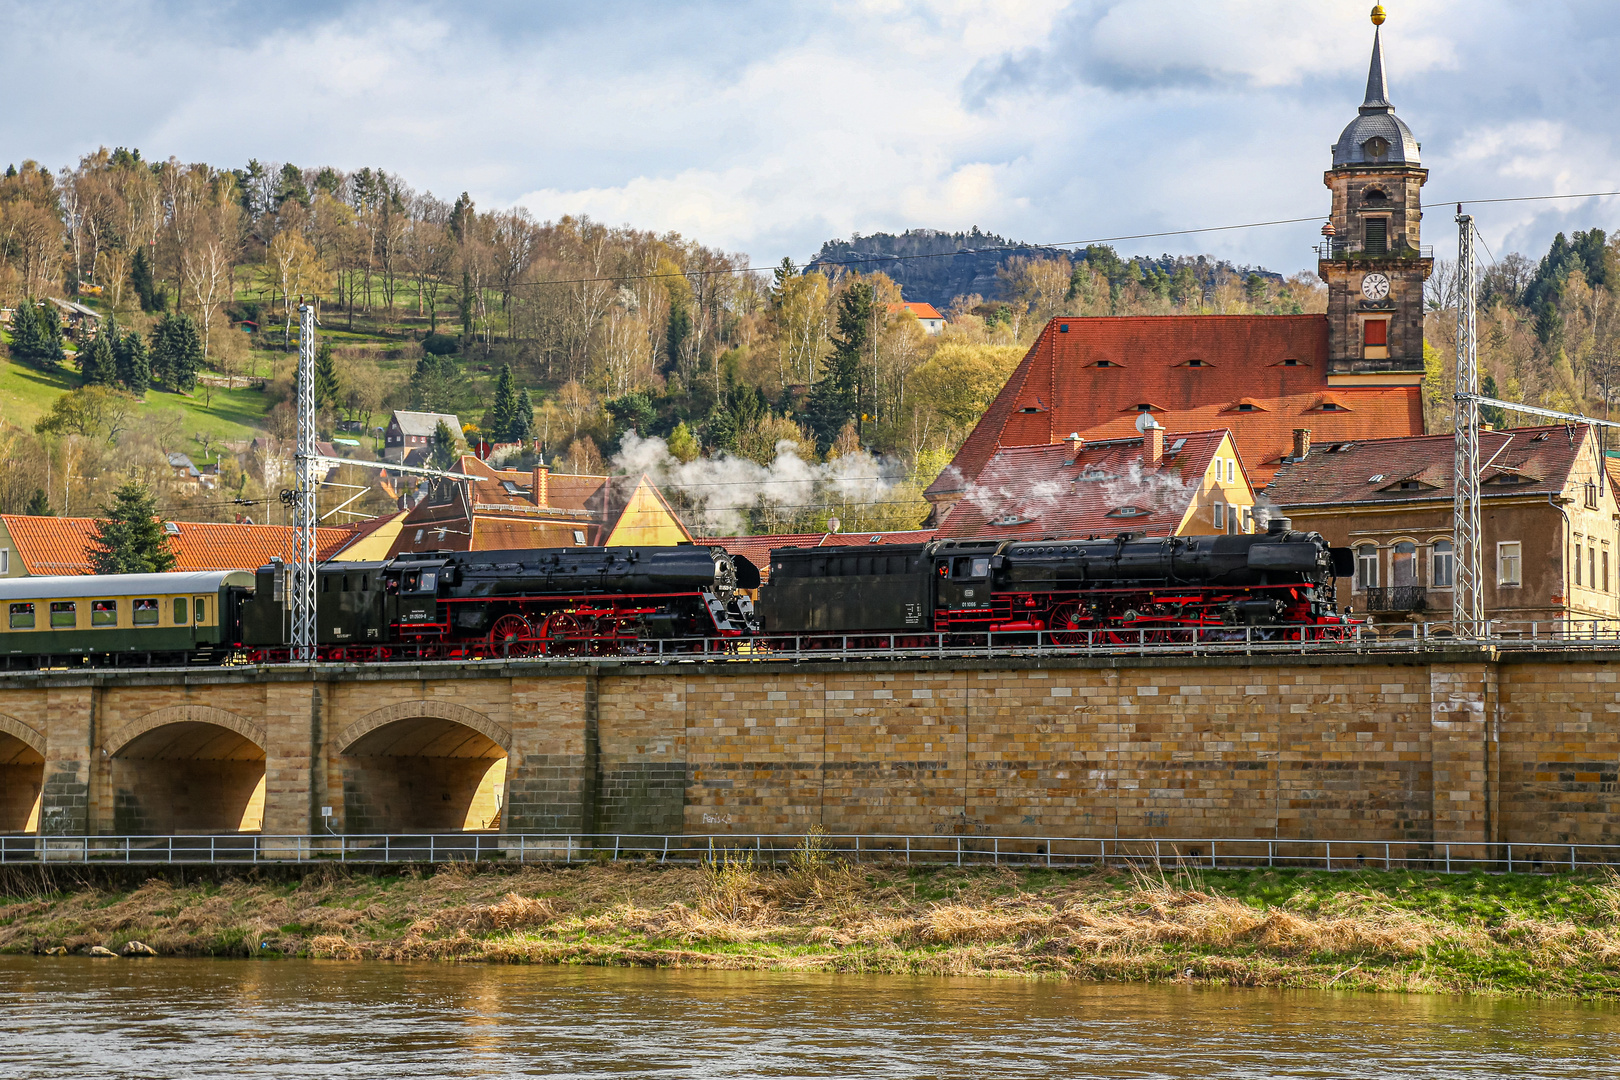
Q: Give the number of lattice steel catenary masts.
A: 2